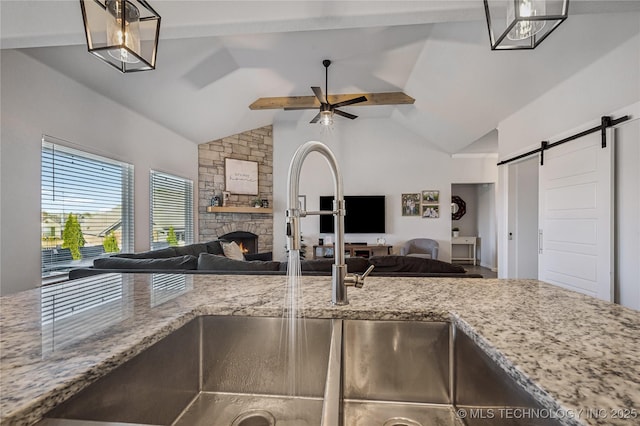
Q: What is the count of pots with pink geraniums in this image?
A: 0